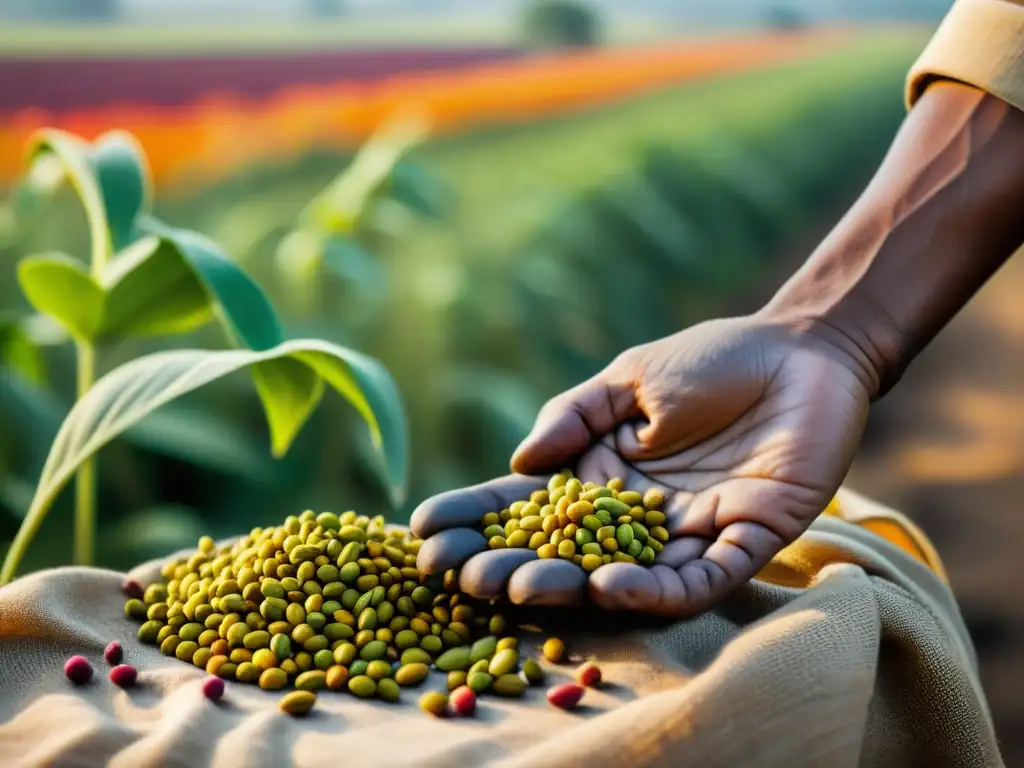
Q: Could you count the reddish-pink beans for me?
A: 8